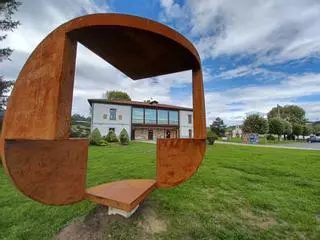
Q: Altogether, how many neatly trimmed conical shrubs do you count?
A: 3